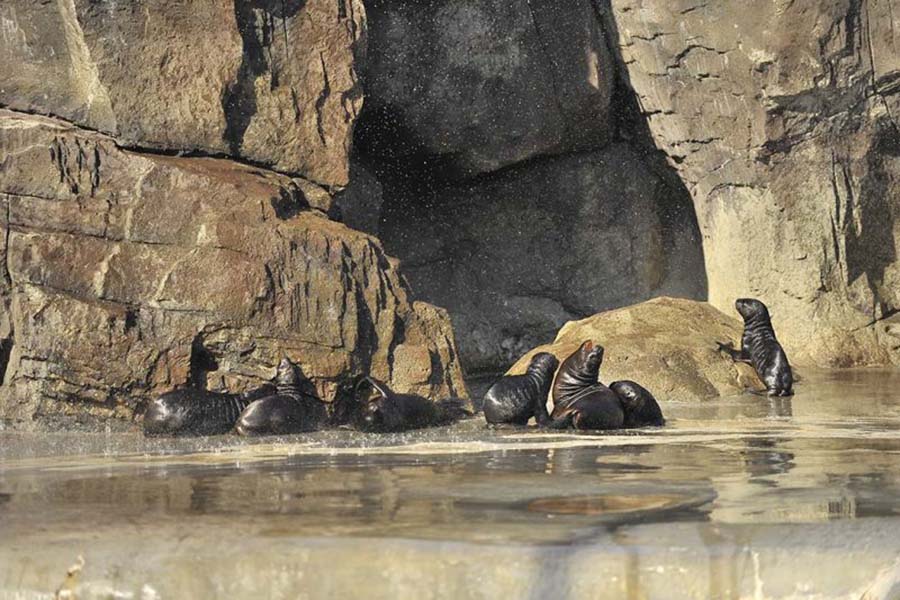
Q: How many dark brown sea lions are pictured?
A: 7